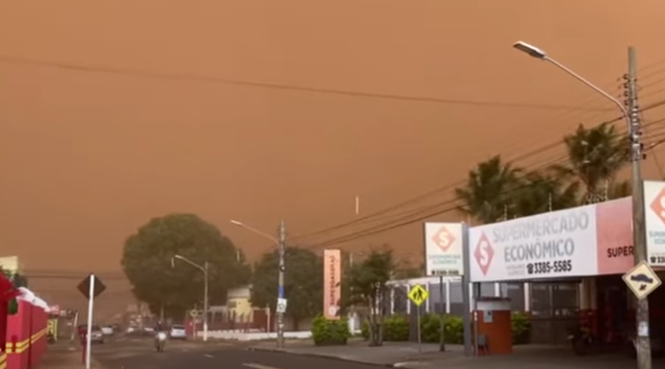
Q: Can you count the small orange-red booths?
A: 1